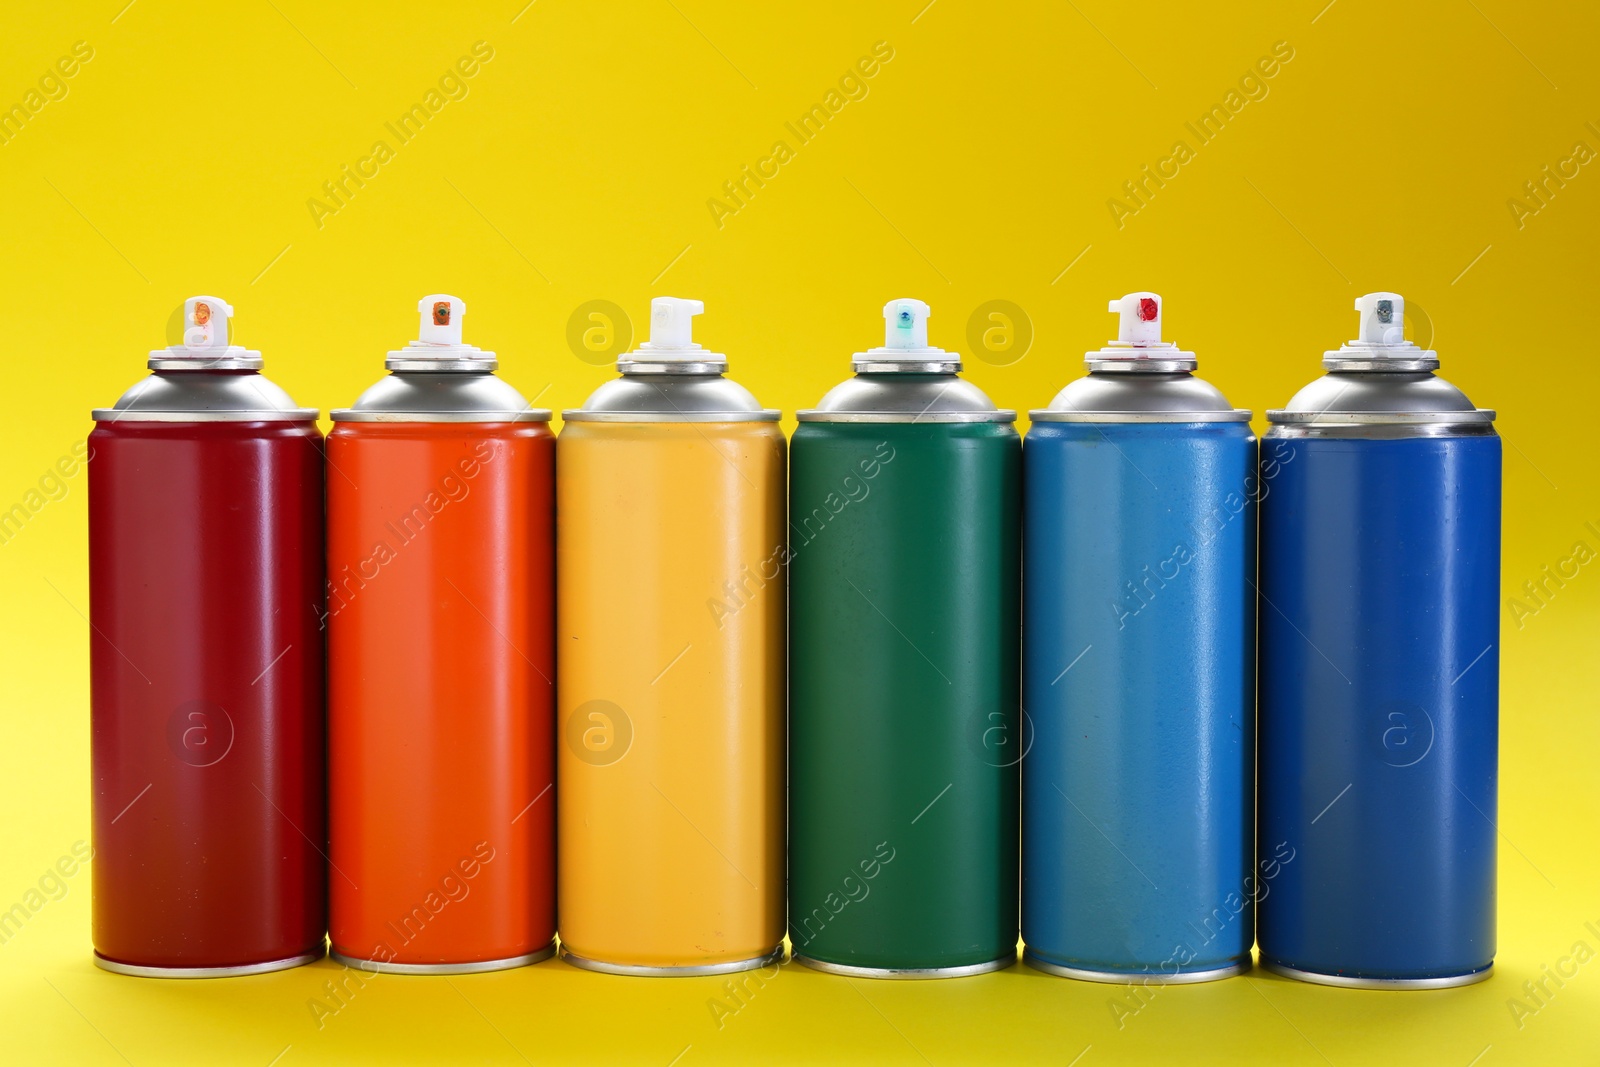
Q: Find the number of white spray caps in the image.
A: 6